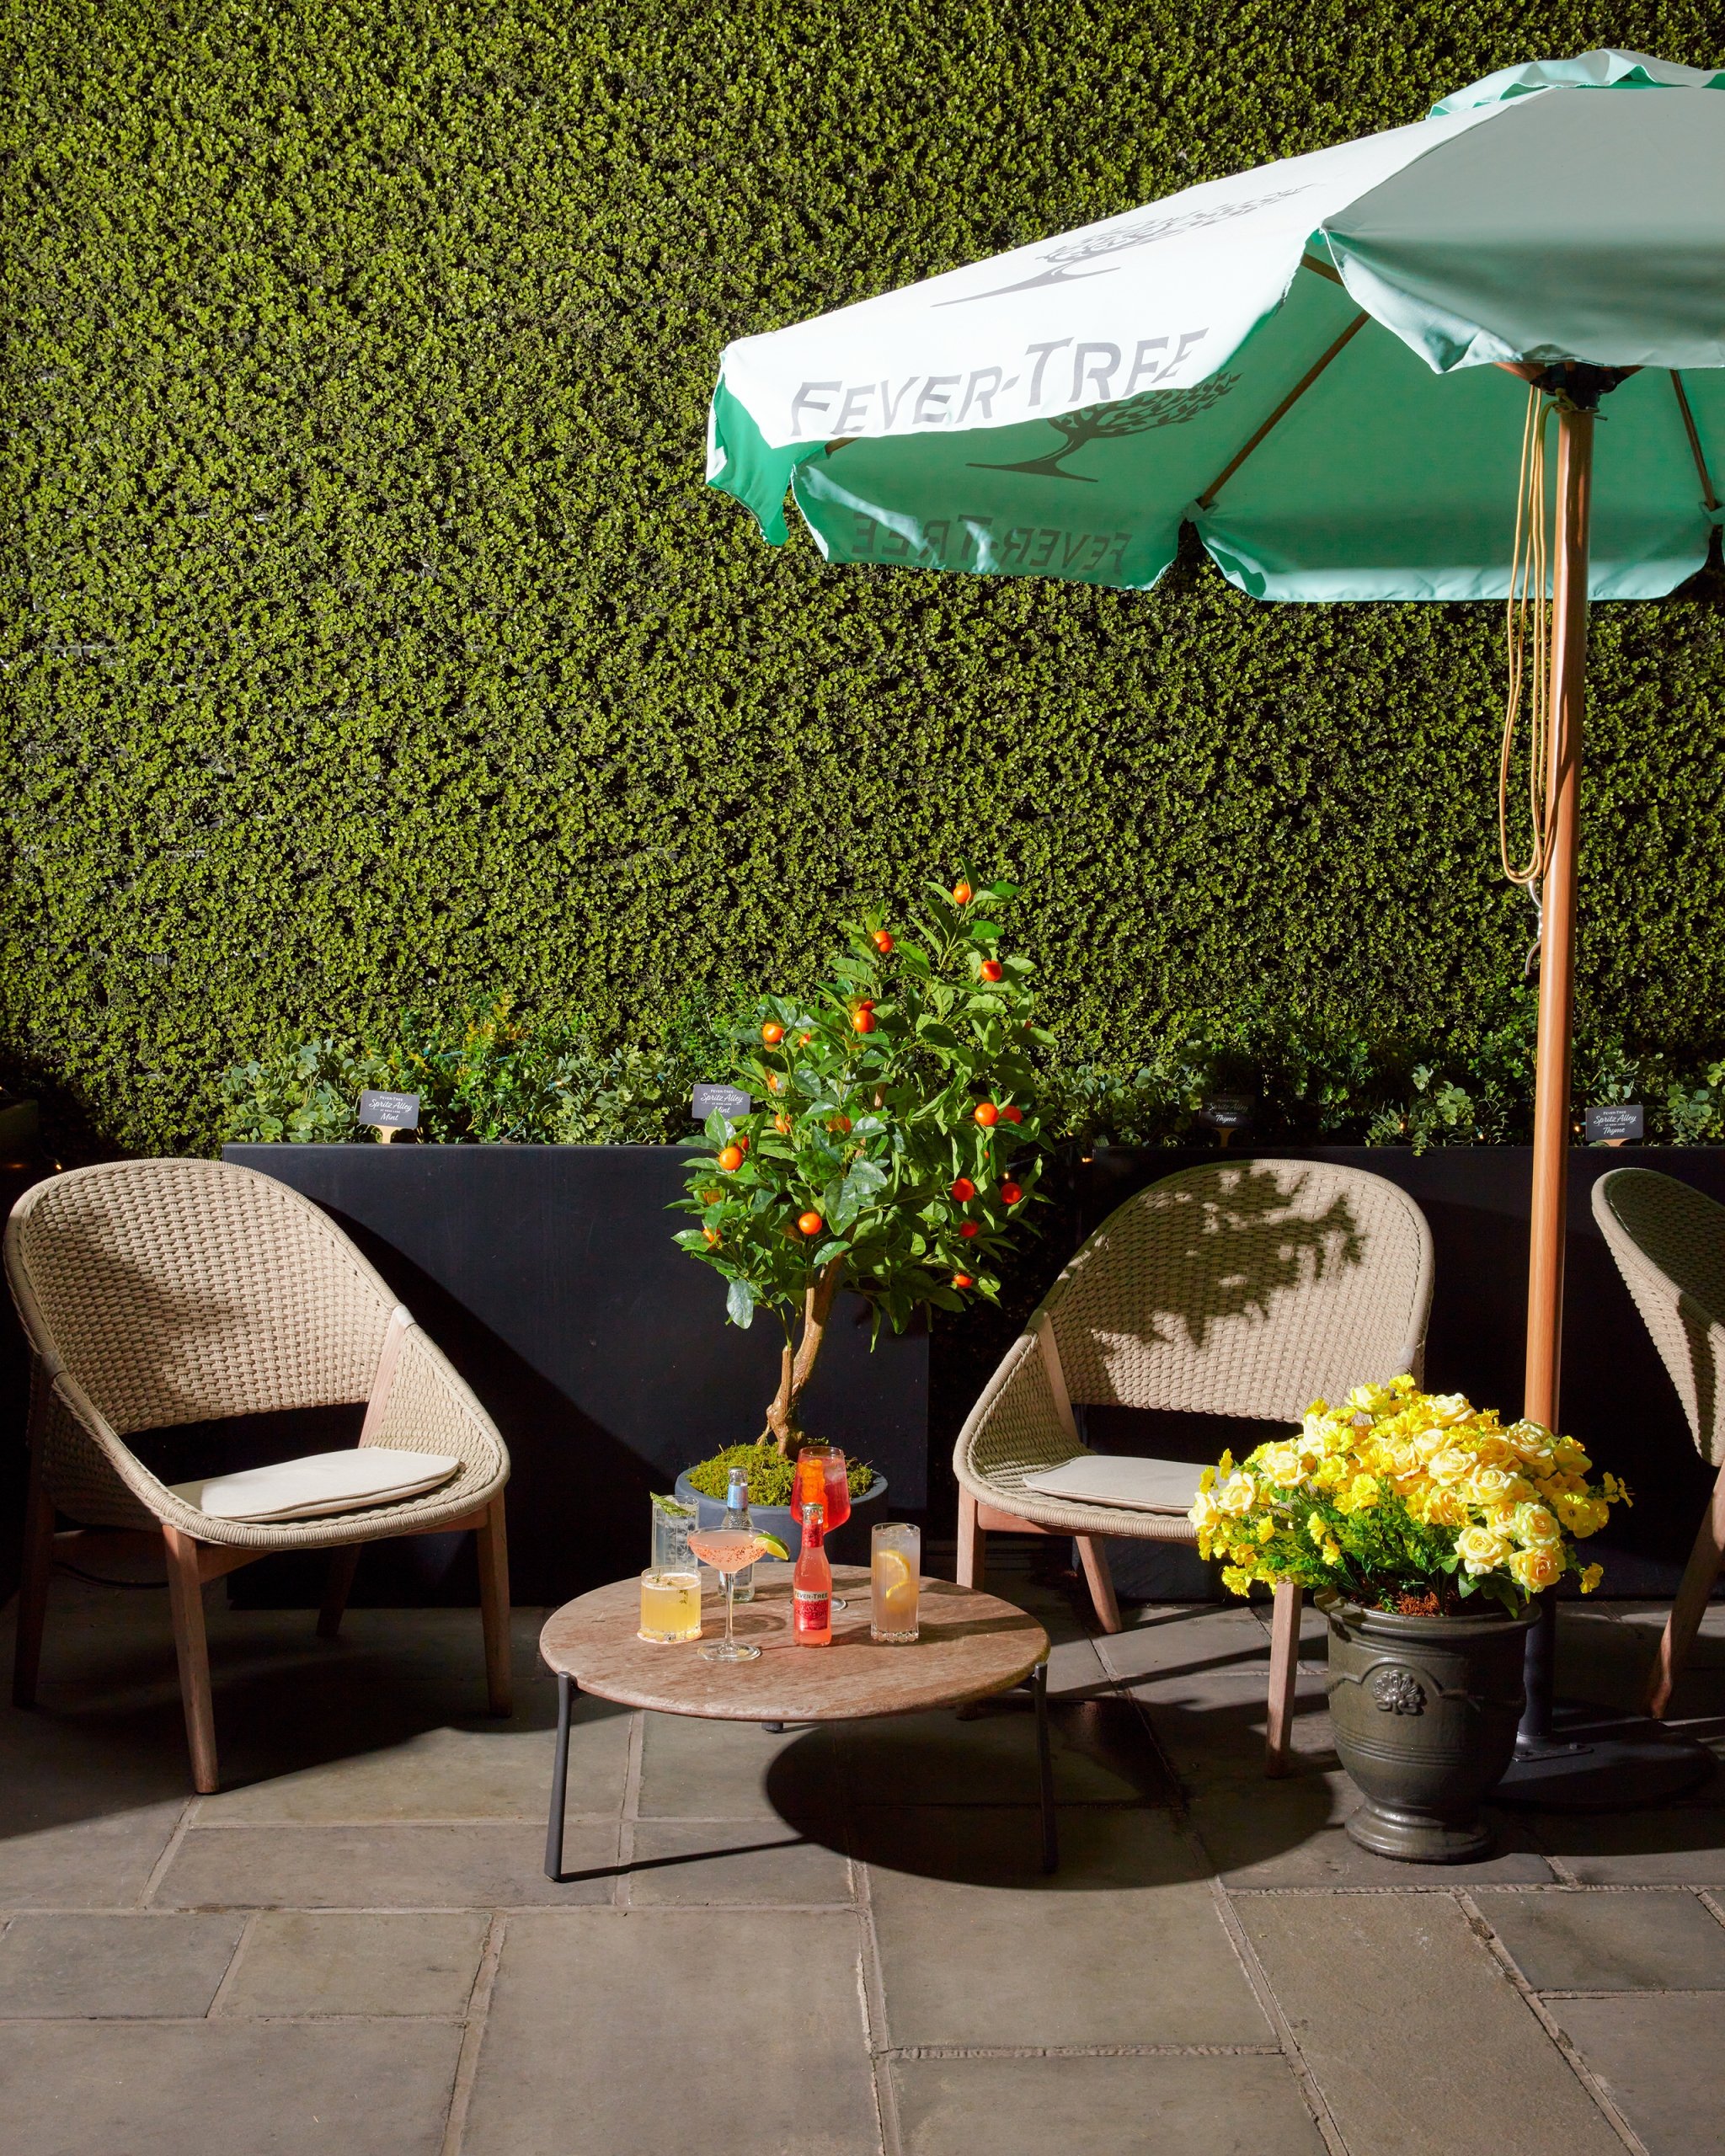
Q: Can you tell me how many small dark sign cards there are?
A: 4